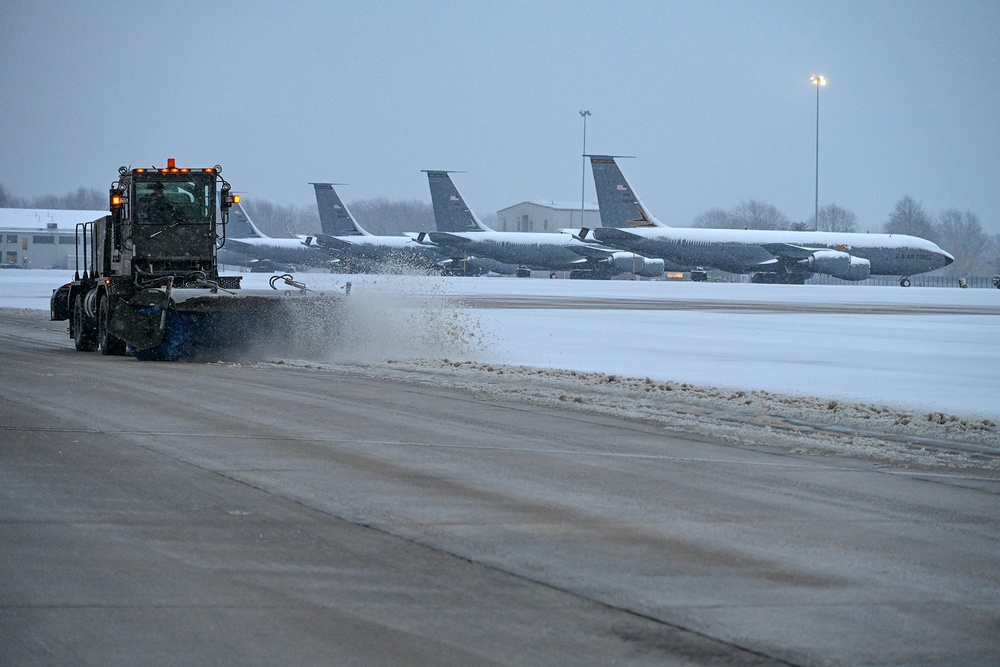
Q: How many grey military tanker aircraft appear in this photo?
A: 4